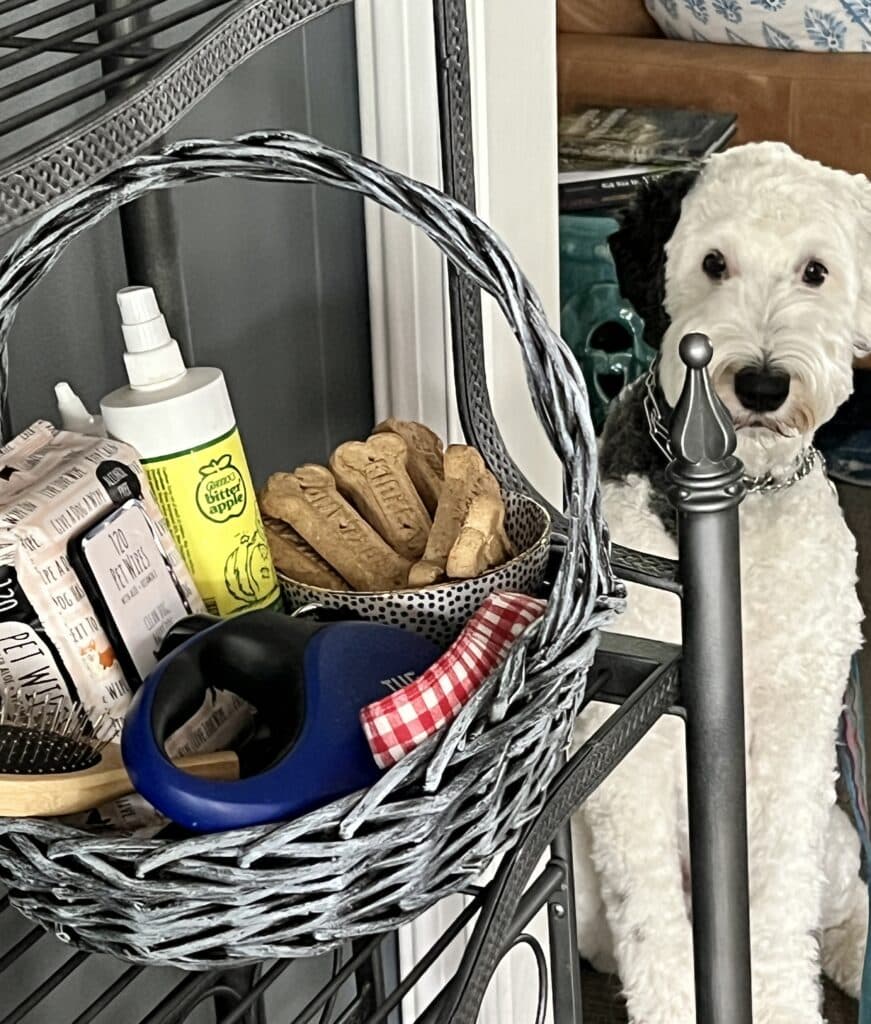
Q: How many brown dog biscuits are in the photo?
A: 6